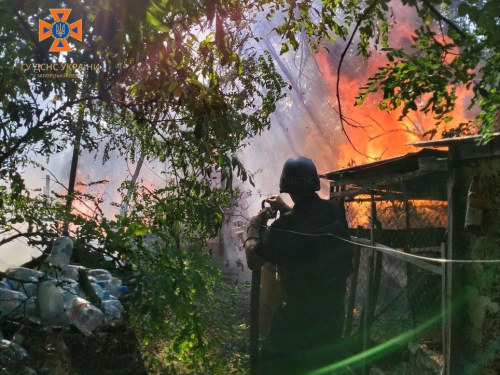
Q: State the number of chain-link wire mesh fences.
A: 1